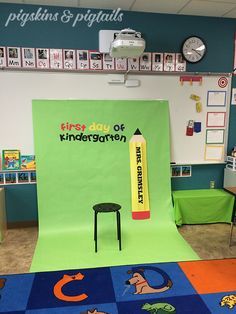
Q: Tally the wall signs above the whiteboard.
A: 15